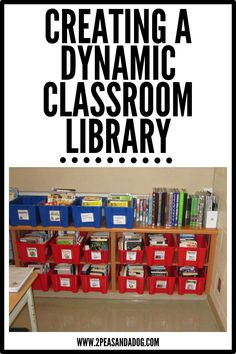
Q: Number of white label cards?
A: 15